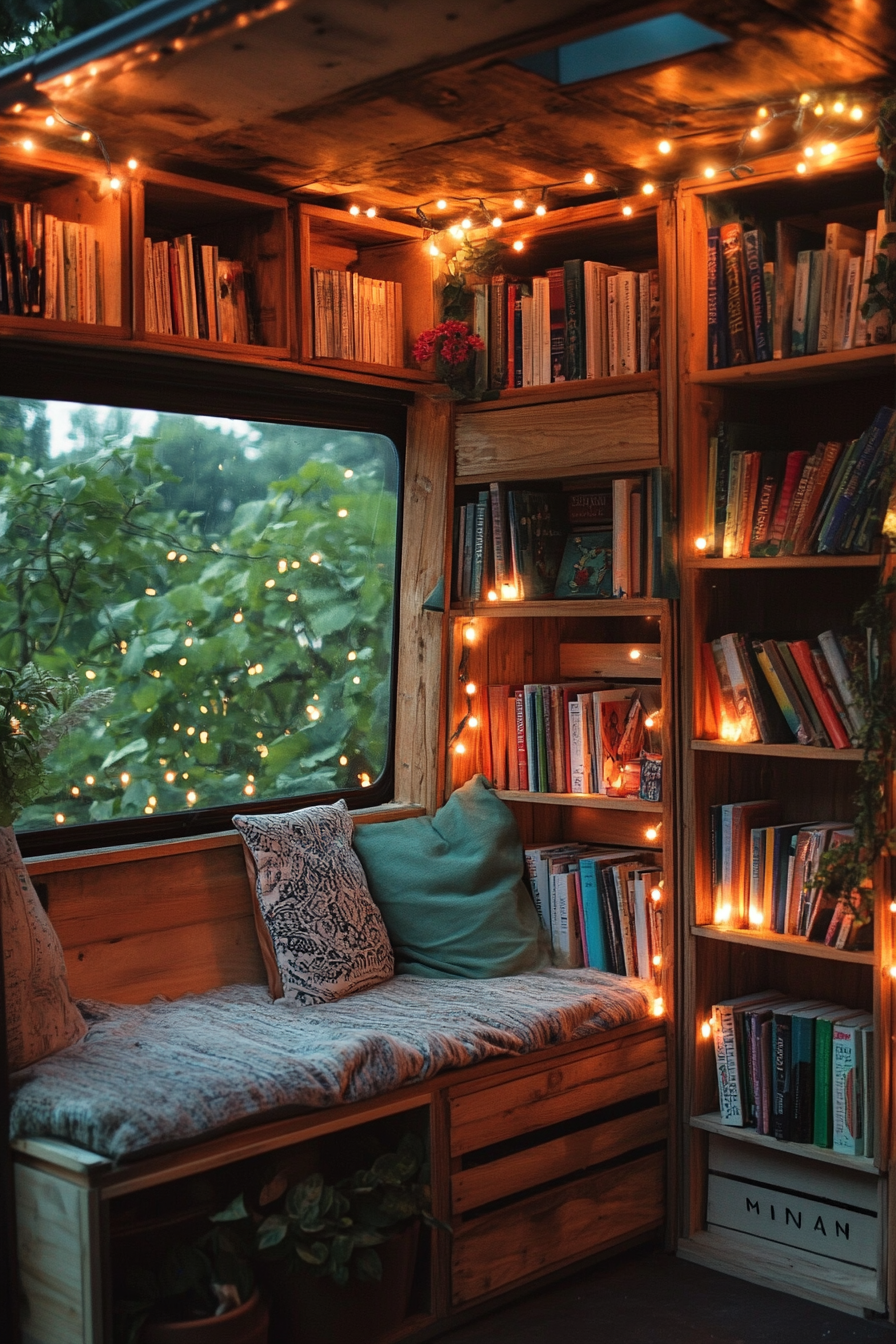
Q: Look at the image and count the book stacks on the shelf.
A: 12